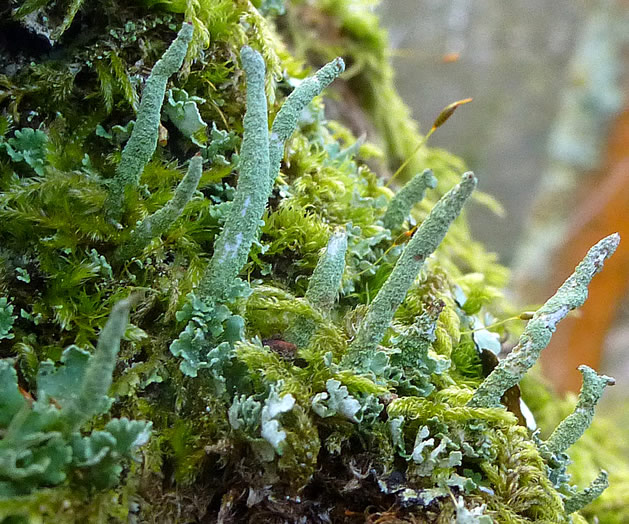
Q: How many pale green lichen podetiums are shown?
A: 11